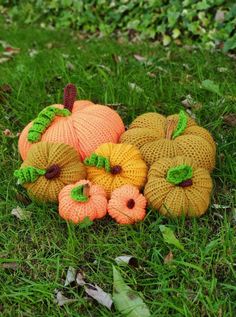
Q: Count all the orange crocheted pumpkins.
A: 3